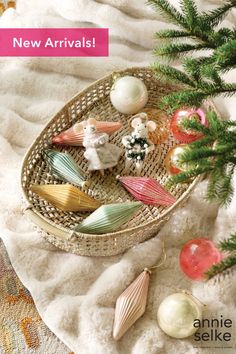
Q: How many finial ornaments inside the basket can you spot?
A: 5